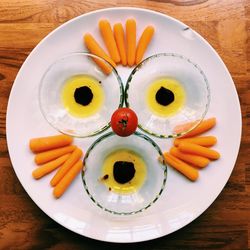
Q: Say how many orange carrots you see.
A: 15